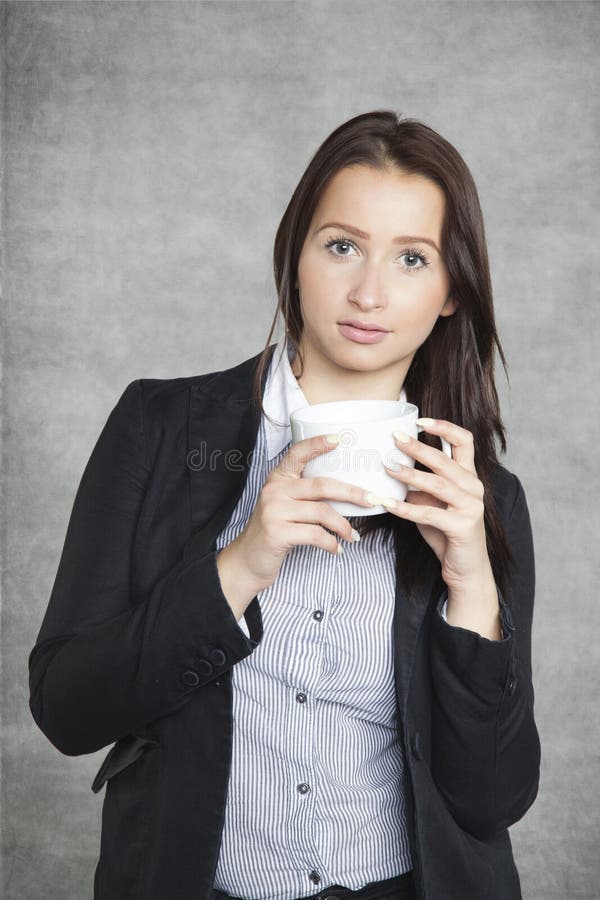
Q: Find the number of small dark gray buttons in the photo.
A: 4